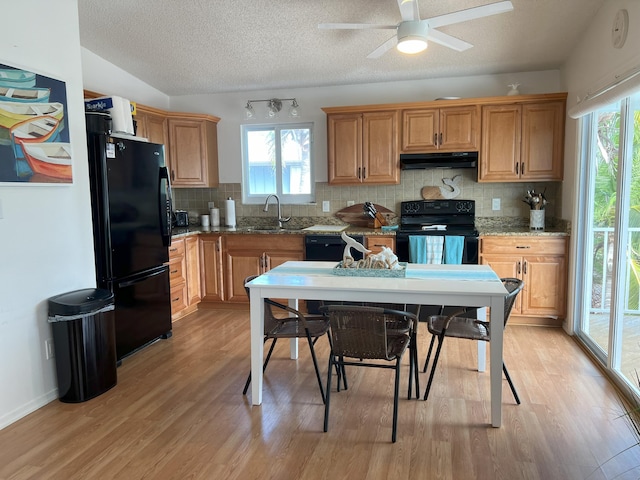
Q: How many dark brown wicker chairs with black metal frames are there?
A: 4